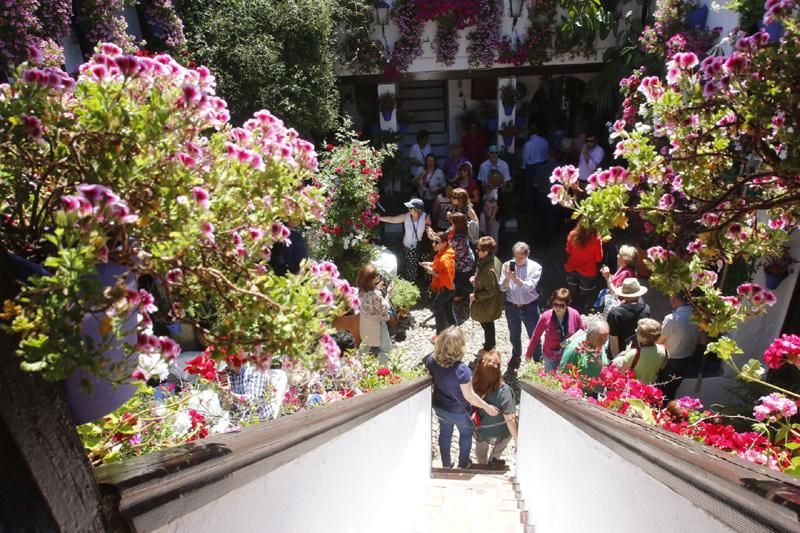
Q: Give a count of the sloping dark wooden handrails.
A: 2